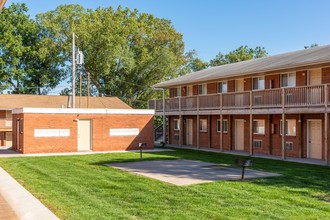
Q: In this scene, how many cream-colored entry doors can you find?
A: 7